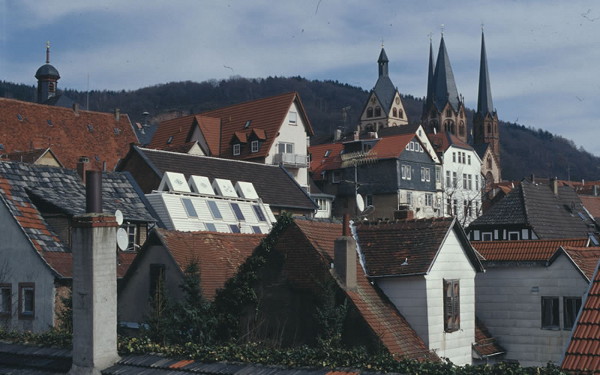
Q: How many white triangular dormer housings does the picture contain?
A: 4